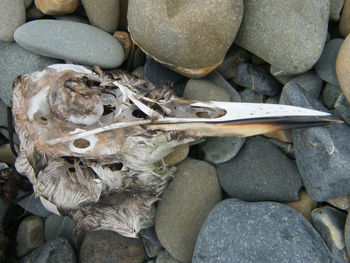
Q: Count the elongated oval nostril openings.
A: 1